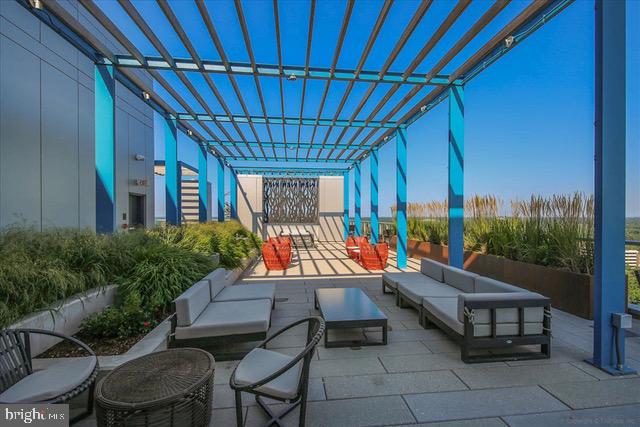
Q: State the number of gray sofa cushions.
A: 11